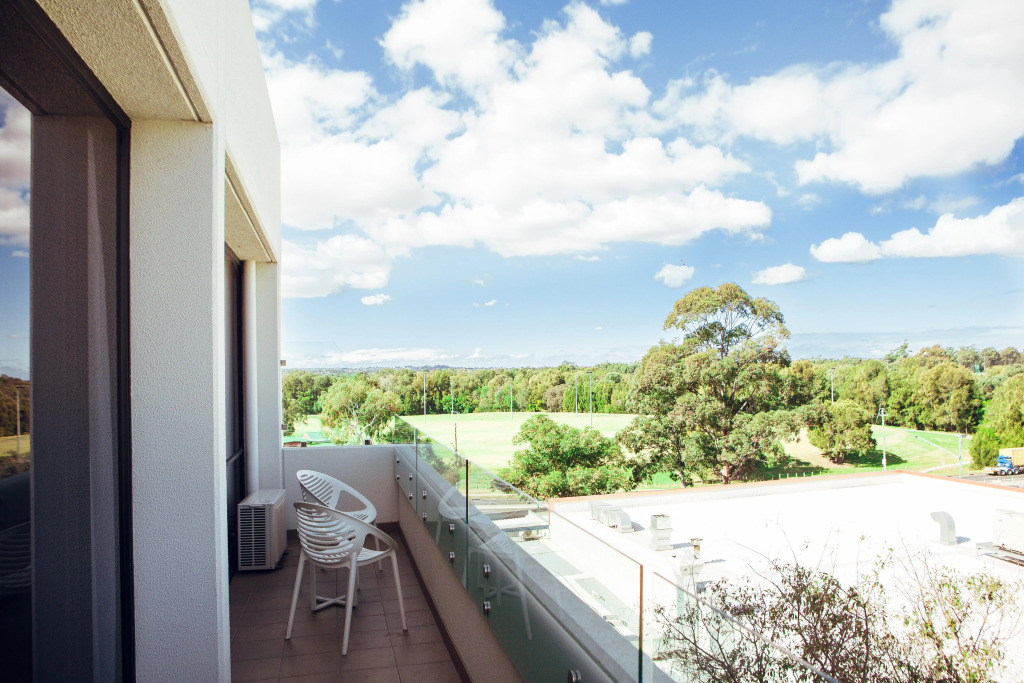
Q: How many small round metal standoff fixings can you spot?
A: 11